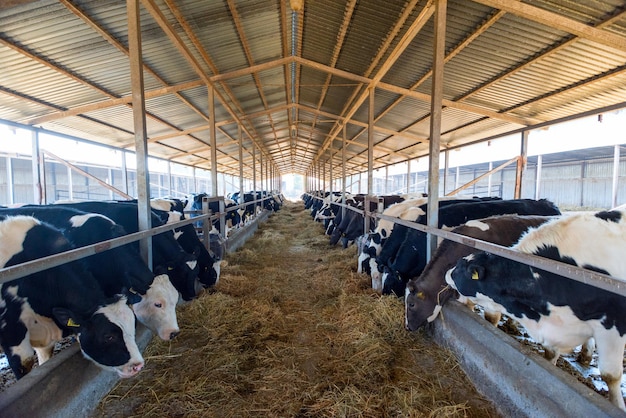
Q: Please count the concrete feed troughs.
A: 2